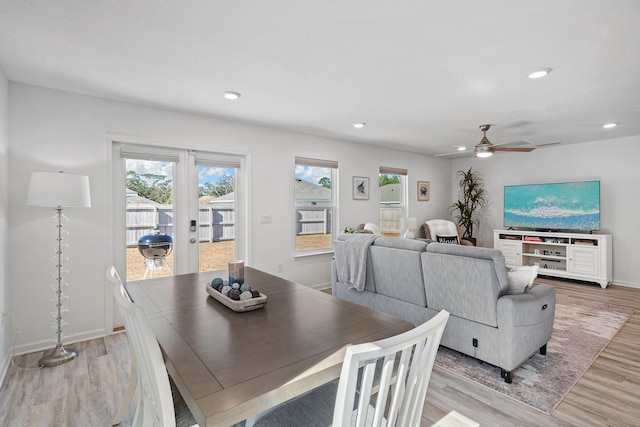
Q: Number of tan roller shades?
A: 2